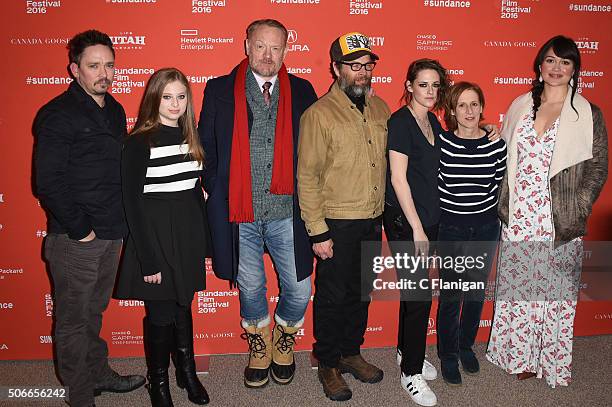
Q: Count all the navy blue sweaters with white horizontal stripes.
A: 1